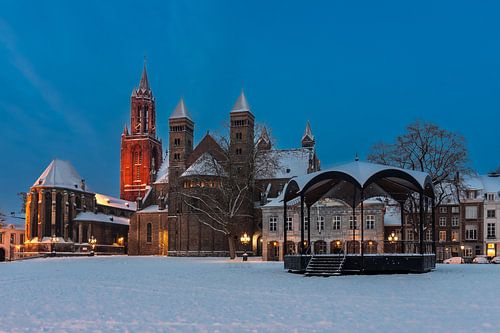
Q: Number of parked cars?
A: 3